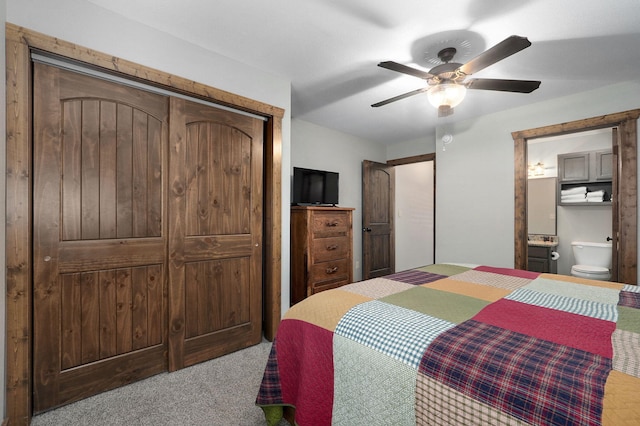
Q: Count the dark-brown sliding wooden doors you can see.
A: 2